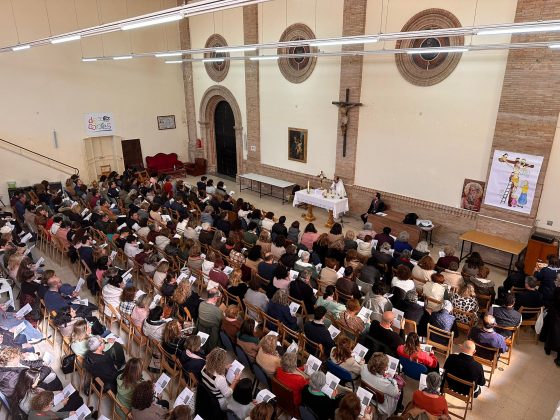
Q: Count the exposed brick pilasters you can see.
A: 4